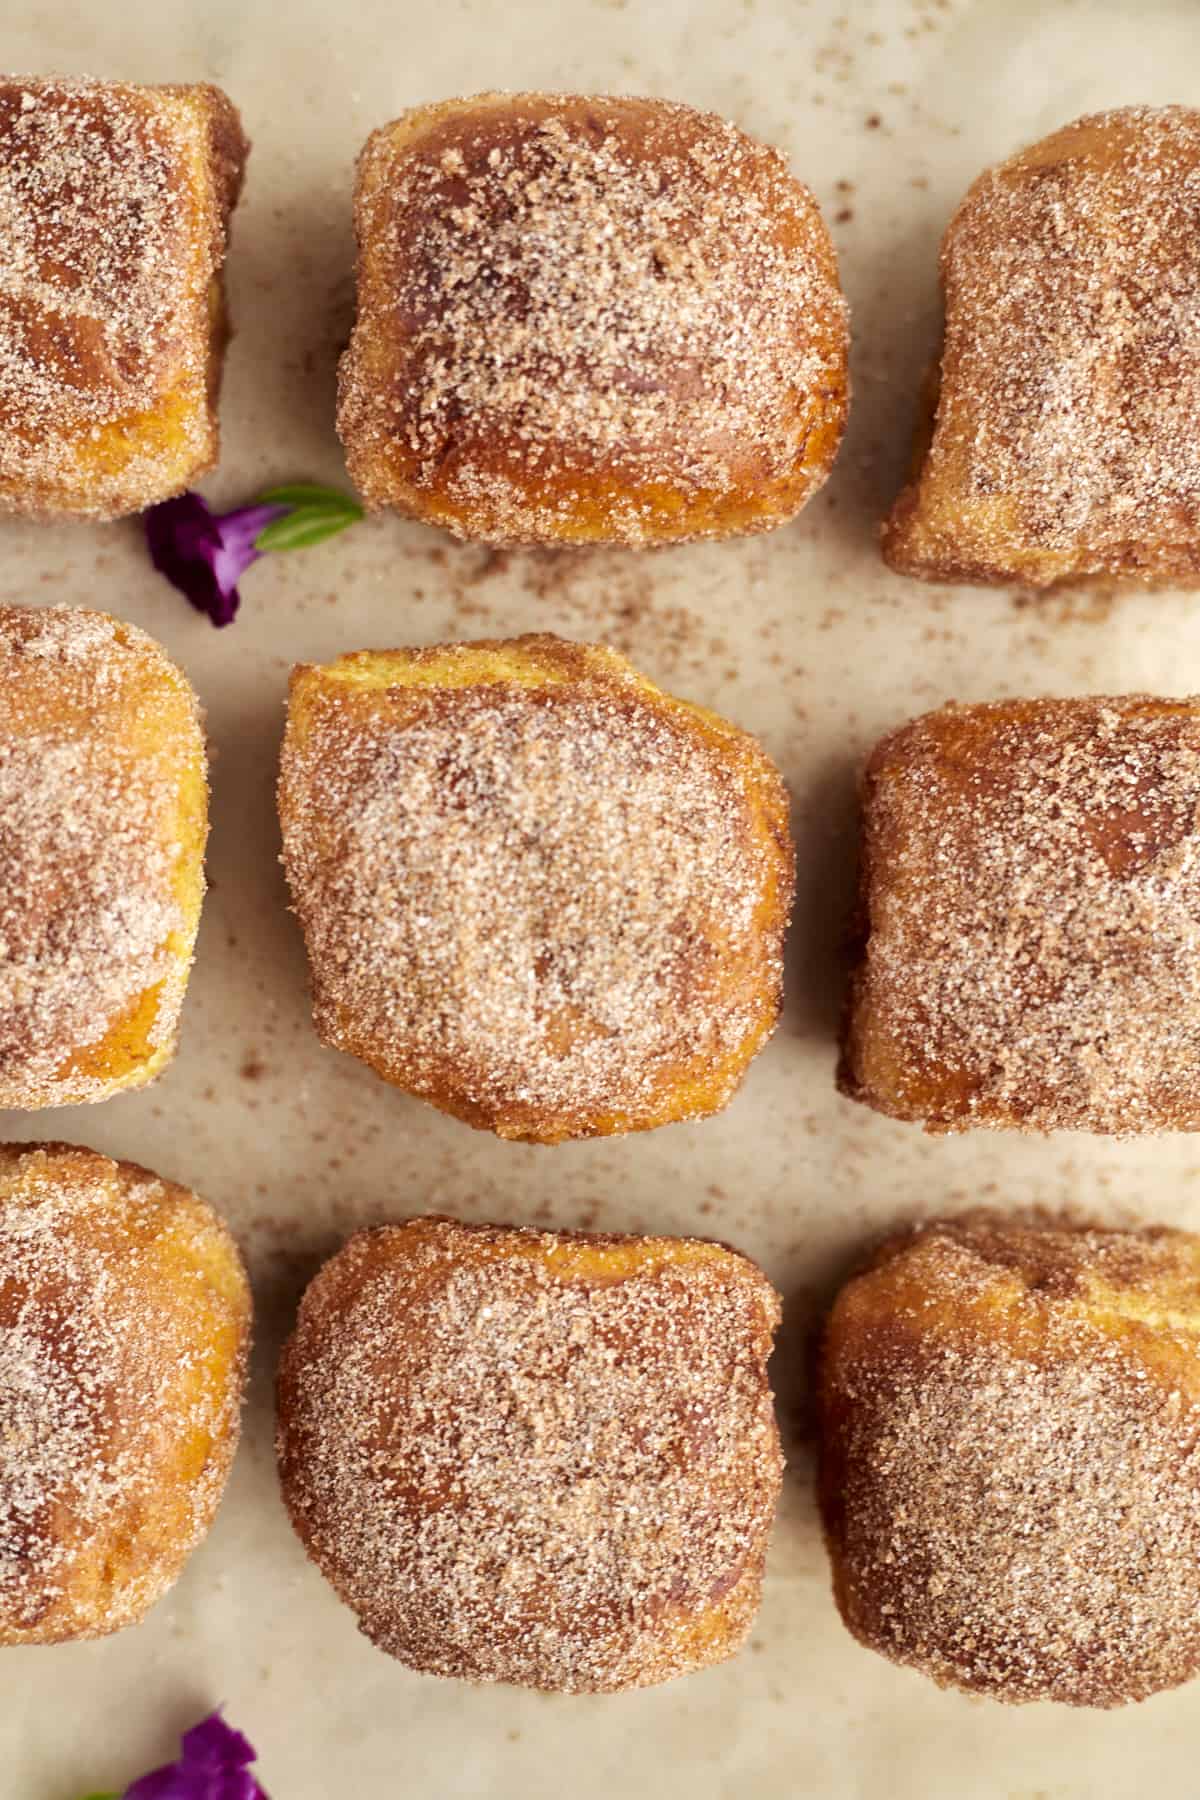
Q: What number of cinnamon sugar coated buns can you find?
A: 9